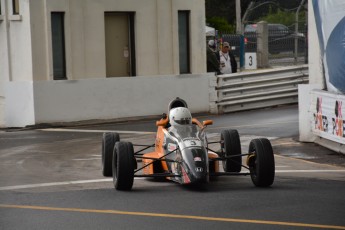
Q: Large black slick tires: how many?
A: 4